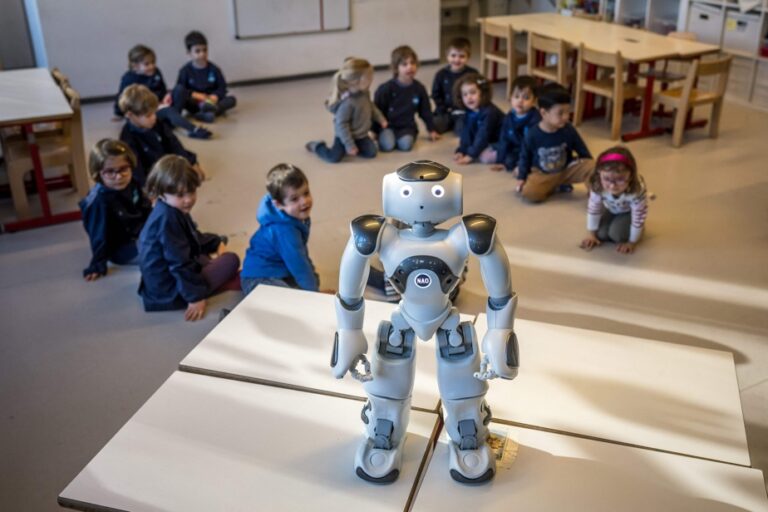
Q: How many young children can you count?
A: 13